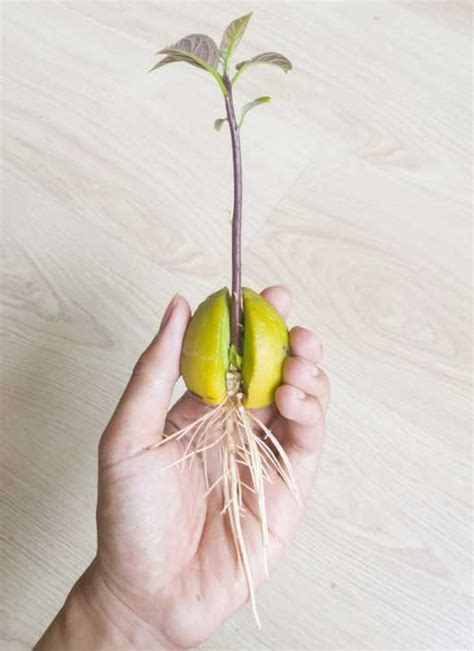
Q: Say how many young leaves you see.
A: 5